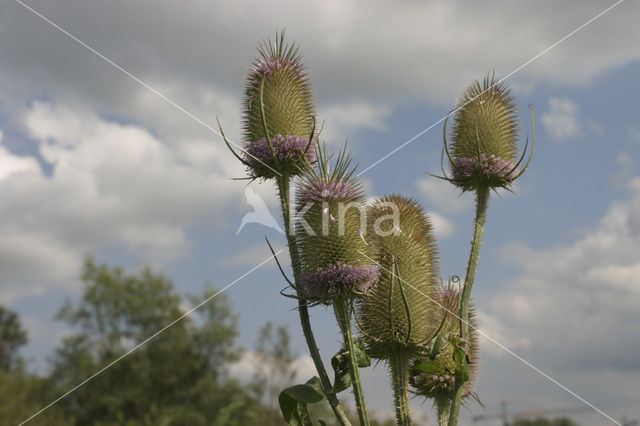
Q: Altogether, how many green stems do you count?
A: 5